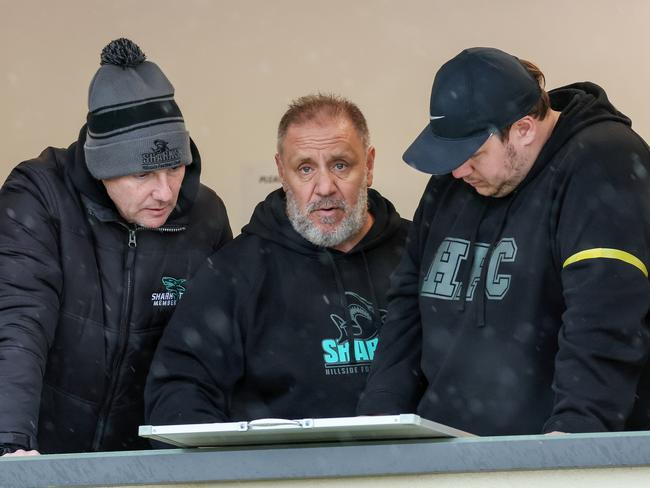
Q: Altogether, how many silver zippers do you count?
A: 1